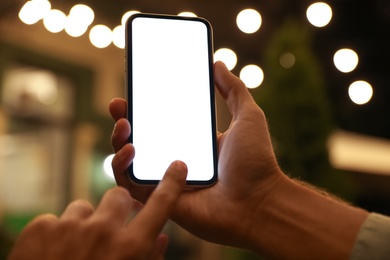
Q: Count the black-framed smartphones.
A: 1